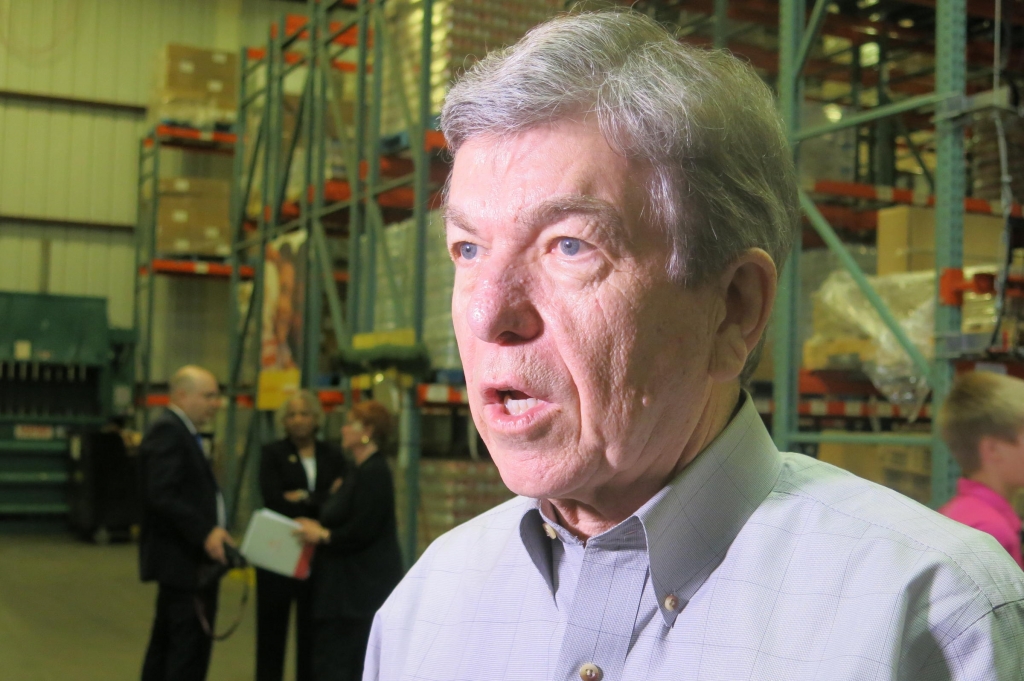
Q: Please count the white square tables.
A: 0